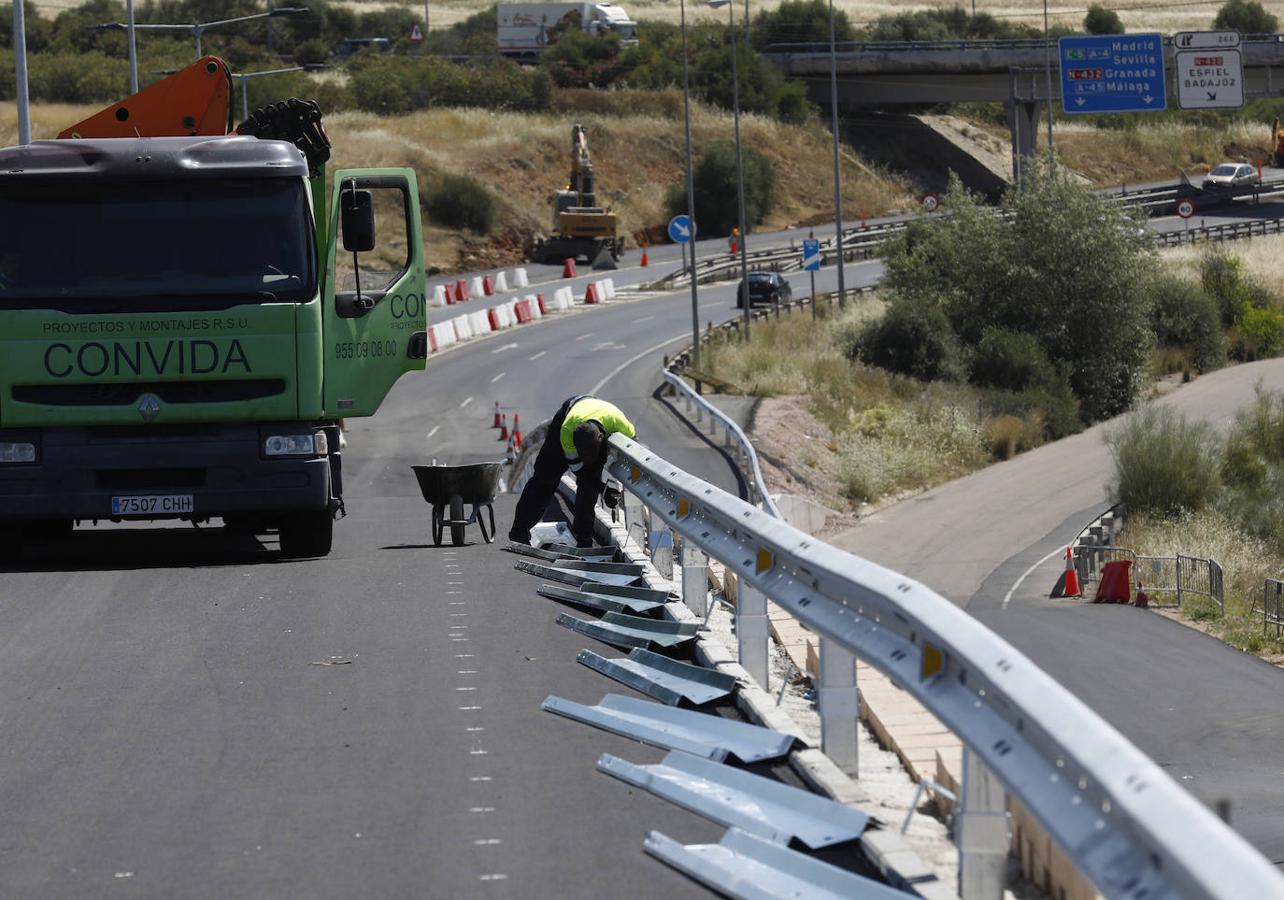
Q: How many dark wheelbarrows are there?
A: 1